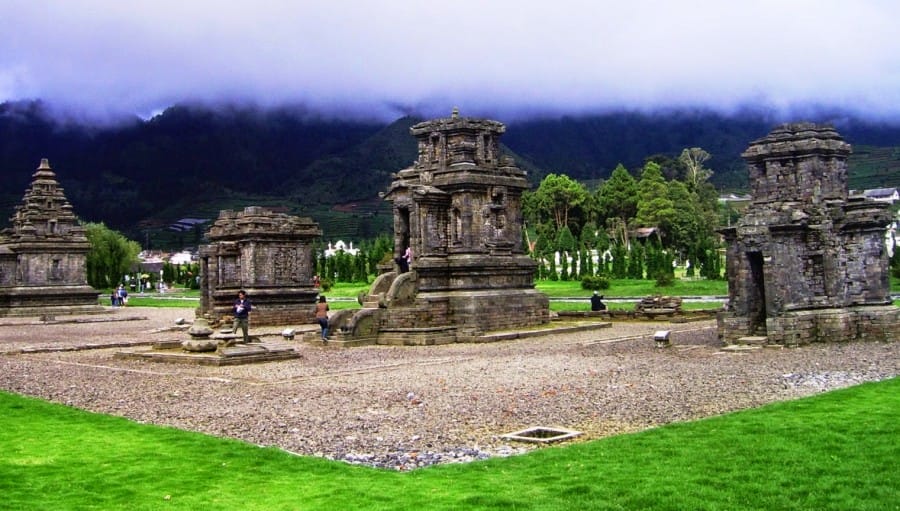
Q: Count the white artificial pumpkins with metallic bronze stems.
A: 0